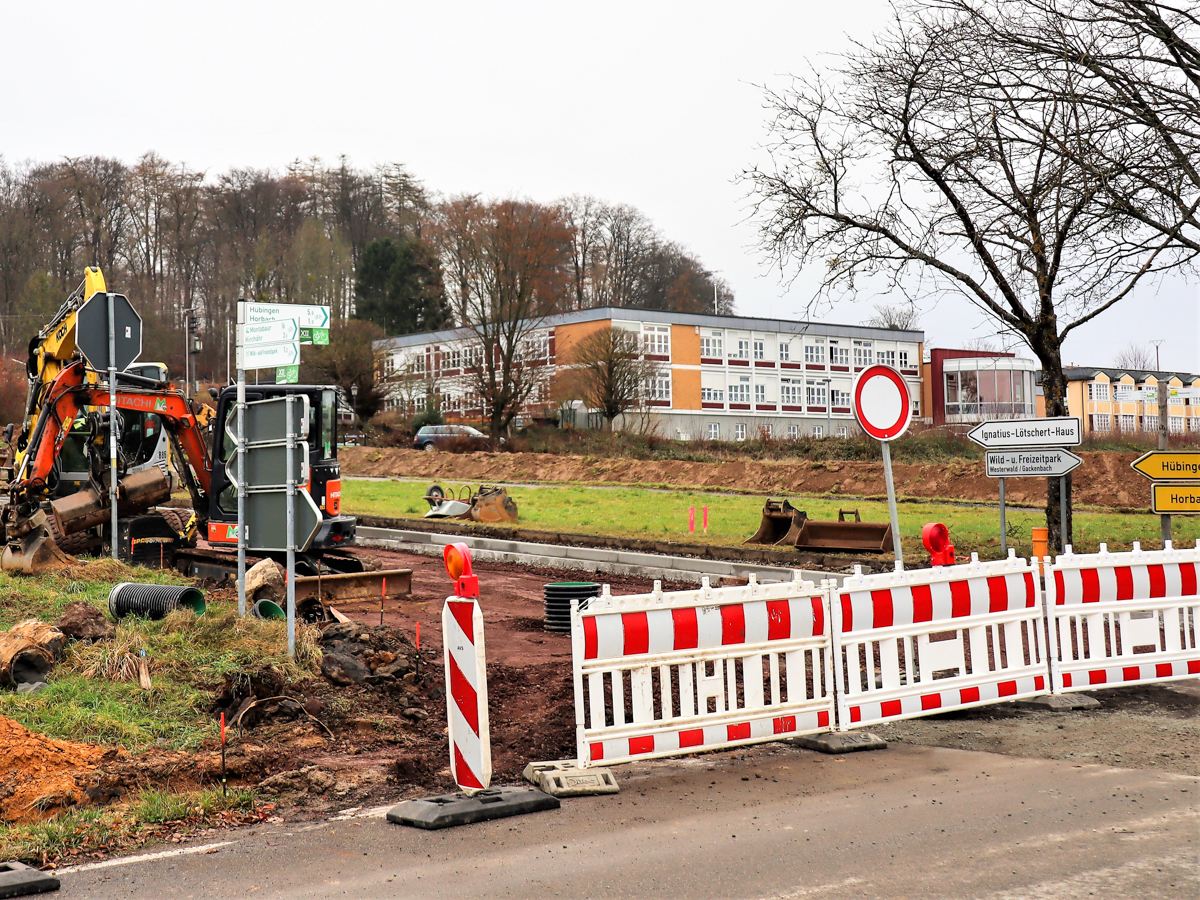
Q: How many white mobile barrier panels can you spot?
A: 3